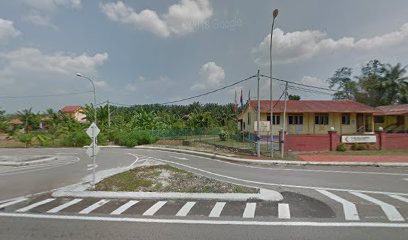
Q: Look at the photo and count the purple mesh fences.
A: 0